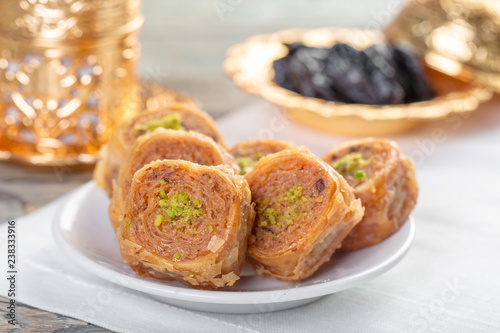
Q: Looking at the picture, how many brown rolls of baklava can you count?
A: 6